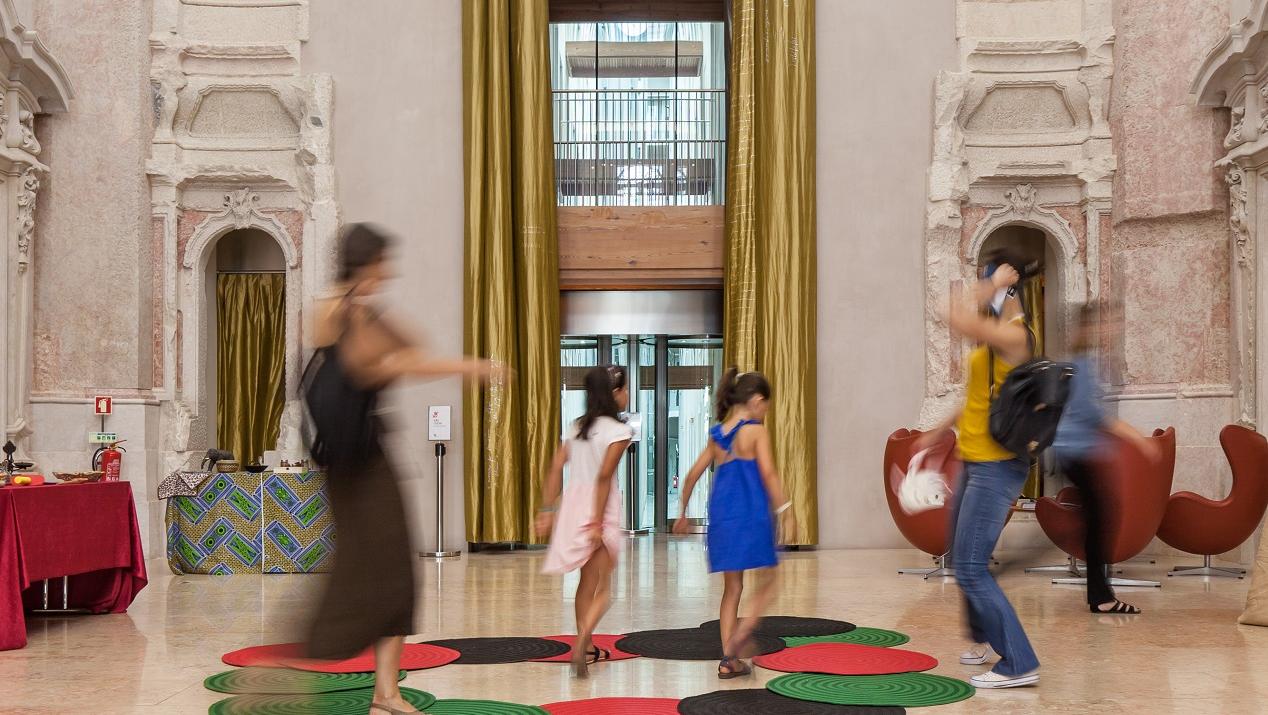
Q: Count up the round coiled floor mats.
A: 13